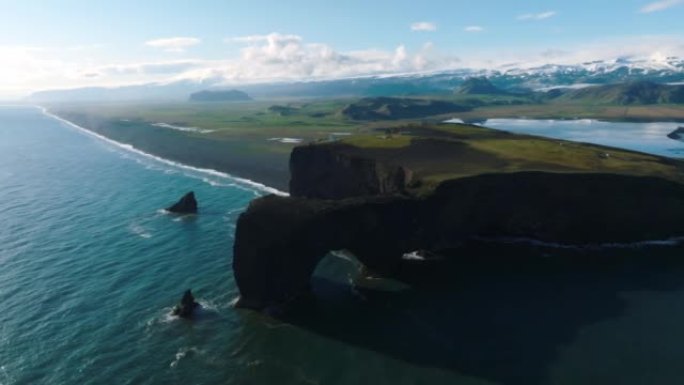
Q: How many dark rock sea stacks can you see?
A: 2